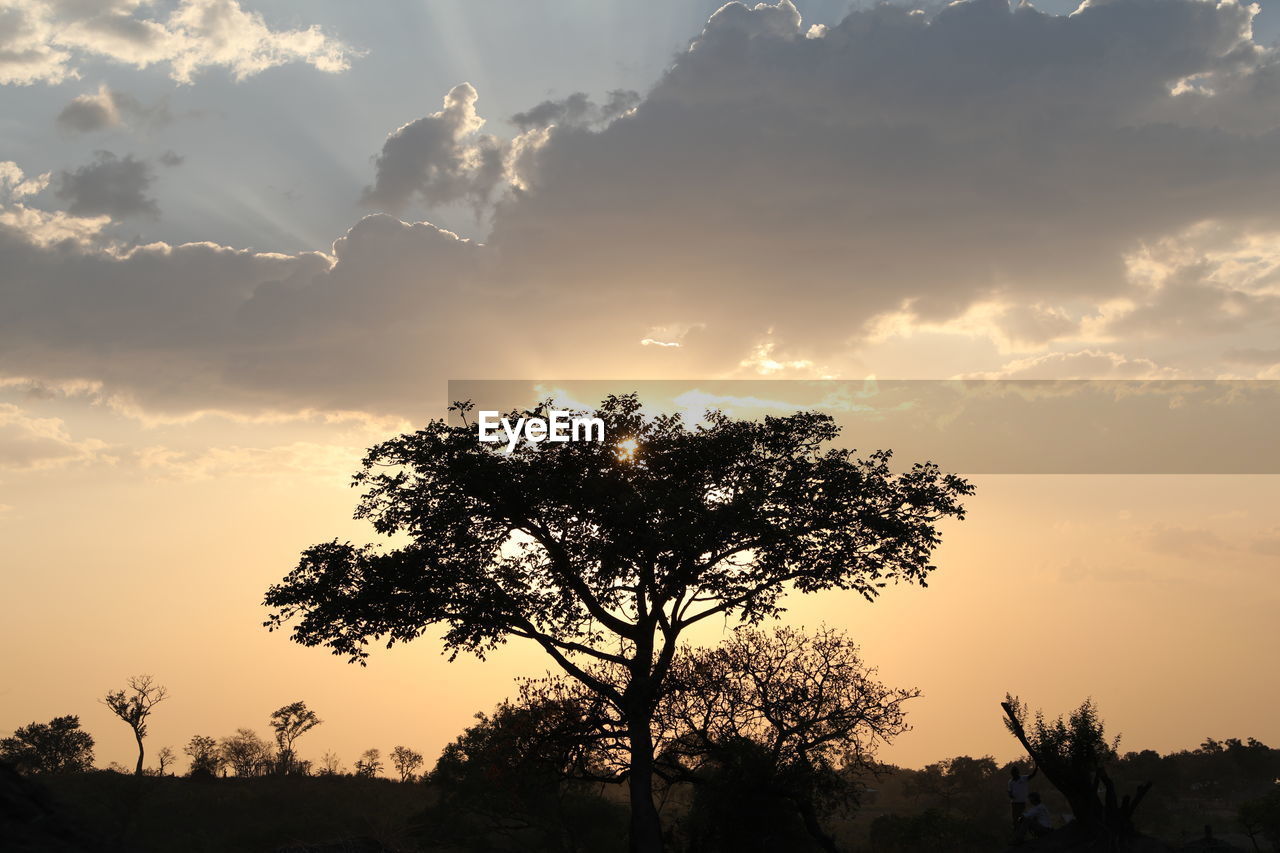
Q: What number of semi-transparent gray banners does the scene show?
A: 1